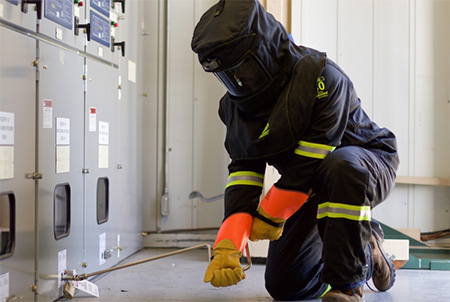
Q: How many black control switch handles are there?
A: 4